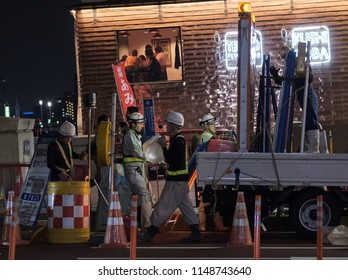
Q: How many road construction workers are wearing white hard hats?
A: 4